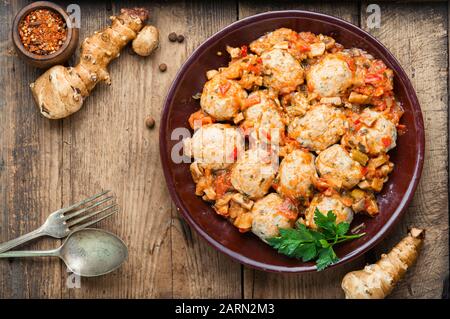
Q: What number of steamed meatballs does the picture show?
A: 12